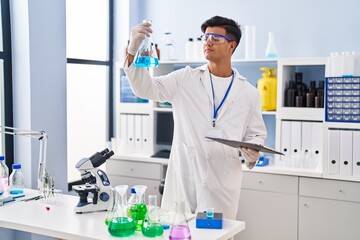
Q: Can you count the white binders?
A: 11